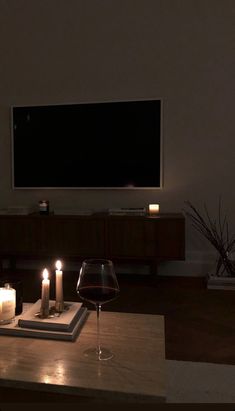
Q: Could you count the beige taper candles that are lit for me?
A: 2